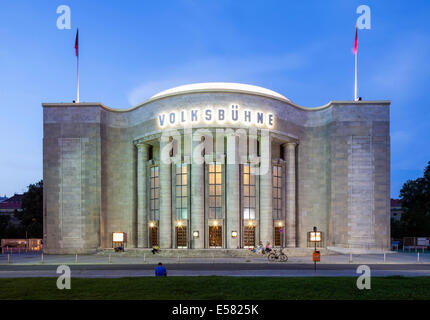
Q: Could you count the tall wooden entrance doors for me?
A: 5